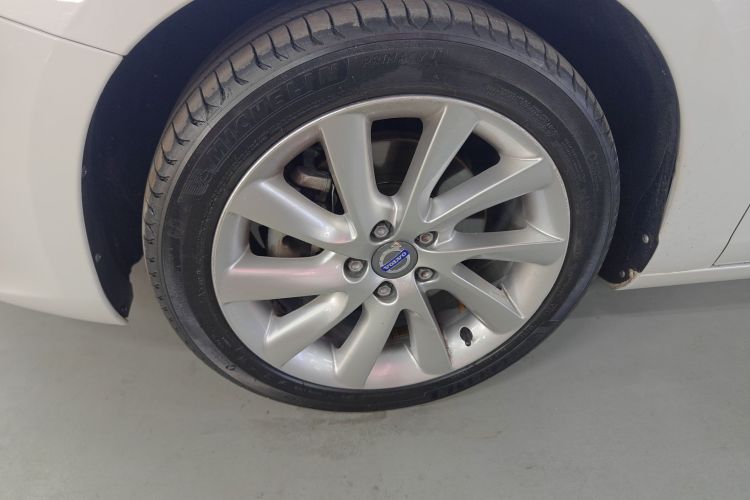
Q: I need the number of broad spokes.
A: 10